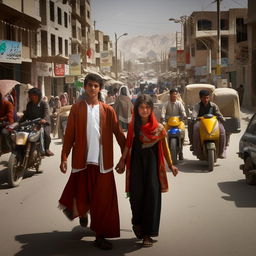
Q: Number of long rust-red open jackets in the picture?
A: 1